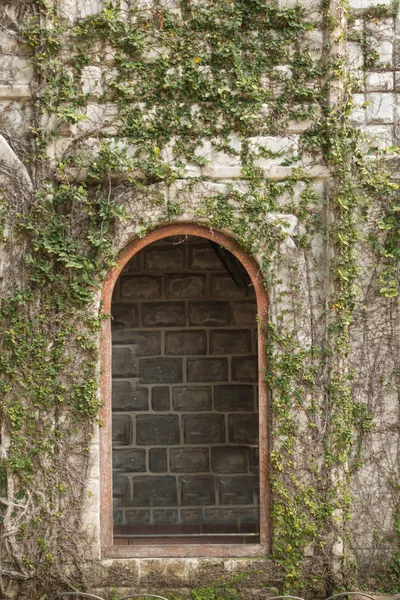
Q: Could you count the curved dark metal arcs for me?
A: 4